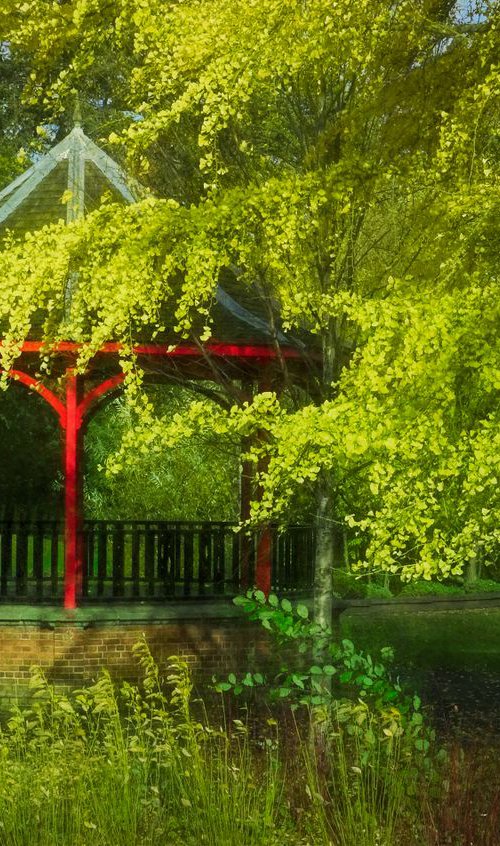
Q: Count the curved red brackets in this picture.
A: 2